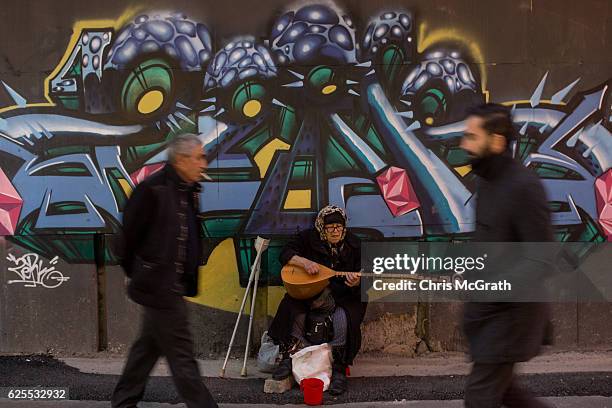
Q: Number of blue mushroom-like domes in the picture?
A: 5